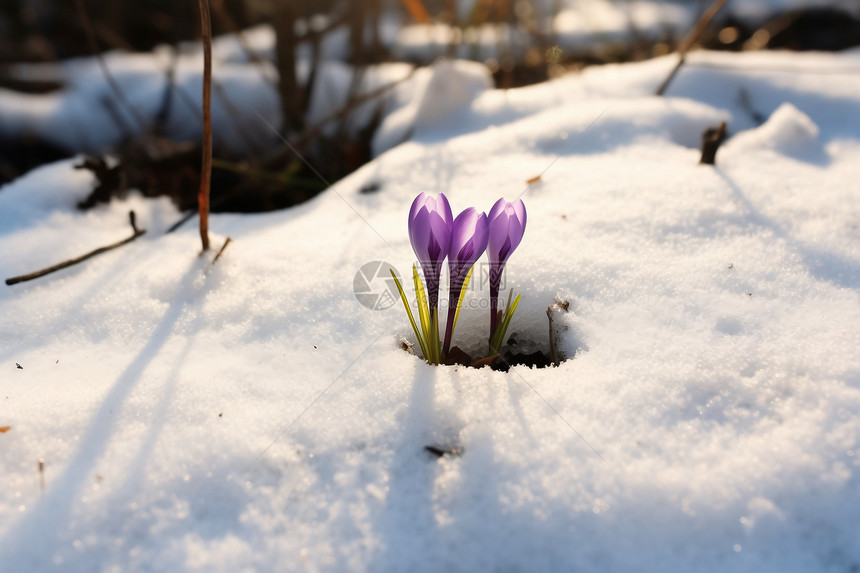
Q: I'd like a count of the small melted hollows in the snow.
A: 1